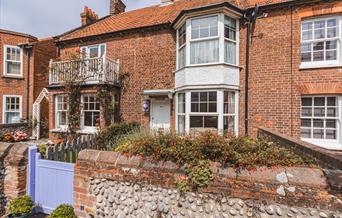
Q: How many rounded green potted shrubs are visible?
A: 2